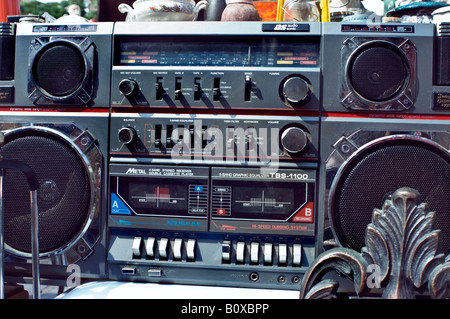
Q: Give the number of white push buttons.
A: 11